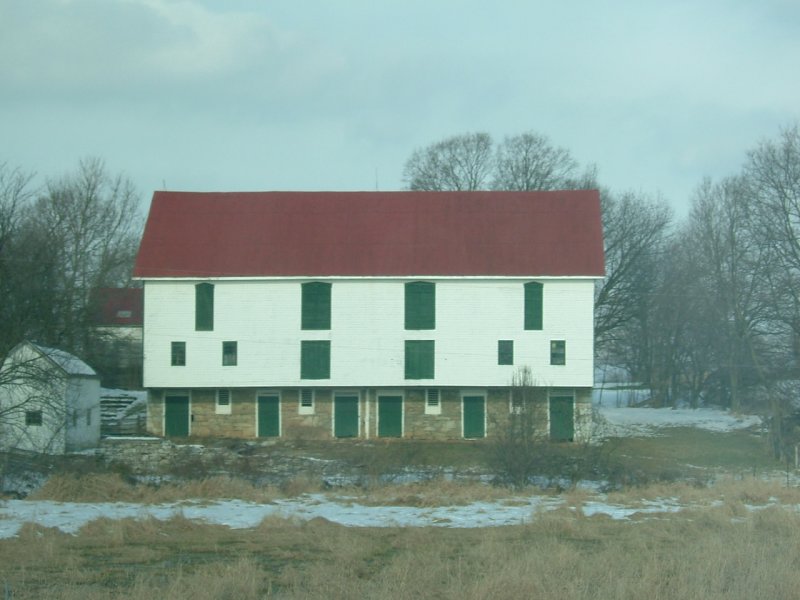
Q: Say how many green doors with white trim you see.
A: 6